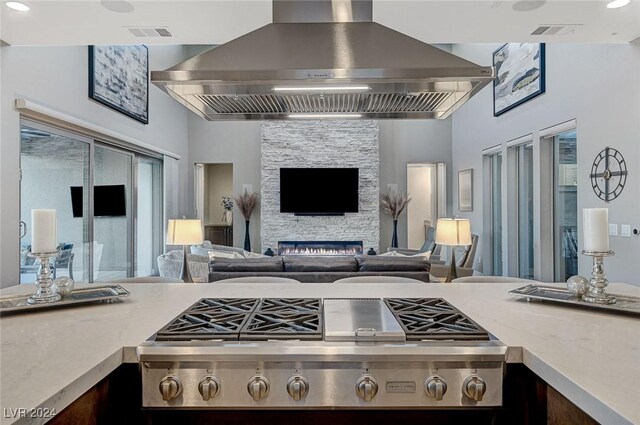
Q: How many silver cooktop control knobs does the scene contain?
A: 7